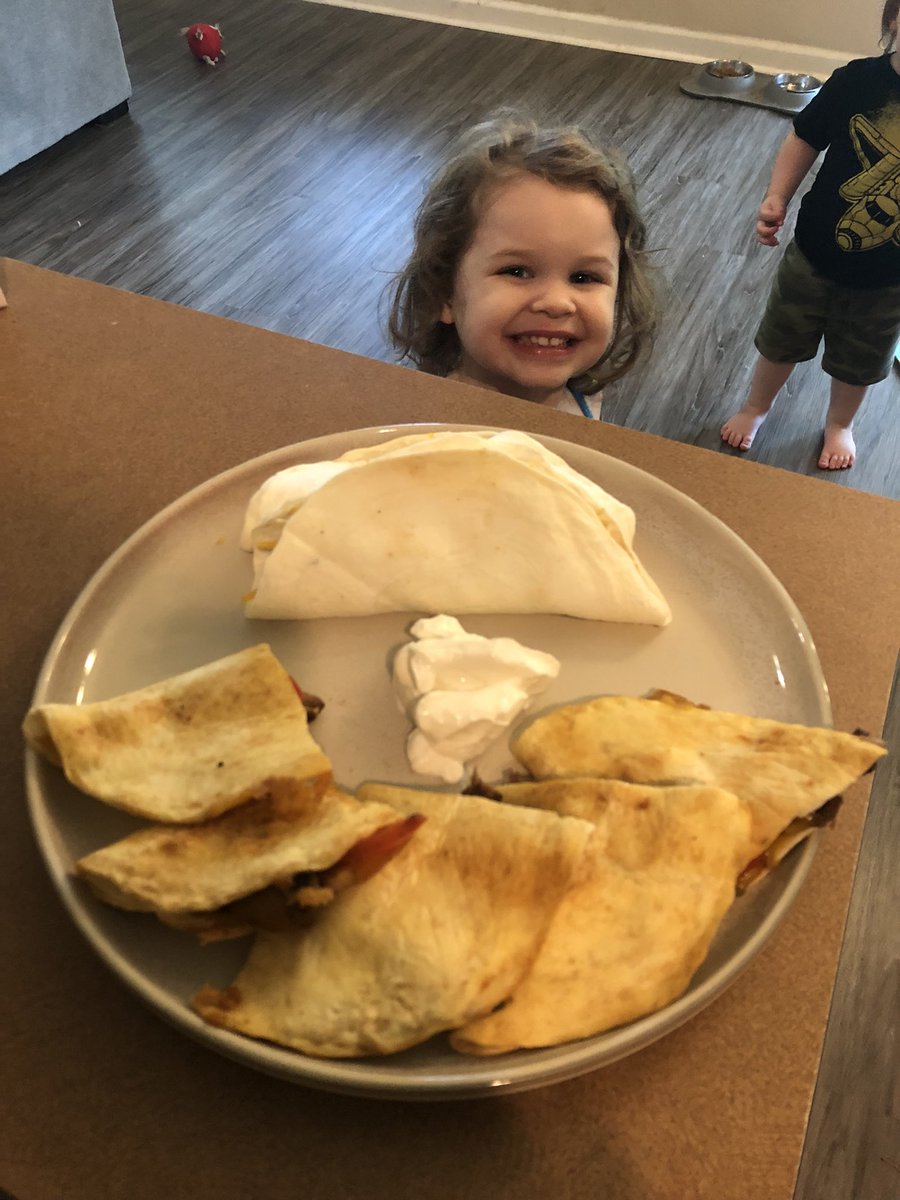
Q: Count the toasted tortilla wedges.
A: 5